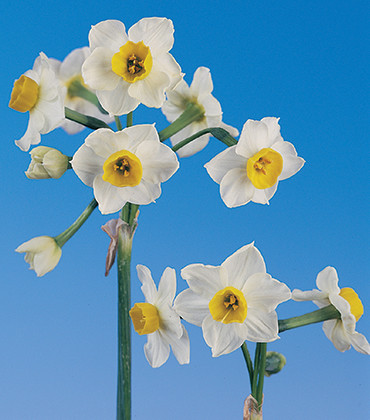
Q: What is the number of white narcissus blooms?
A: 9